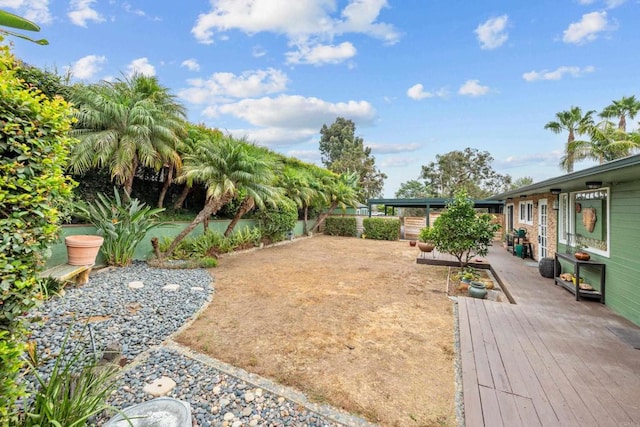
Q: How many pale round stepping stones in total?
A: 4